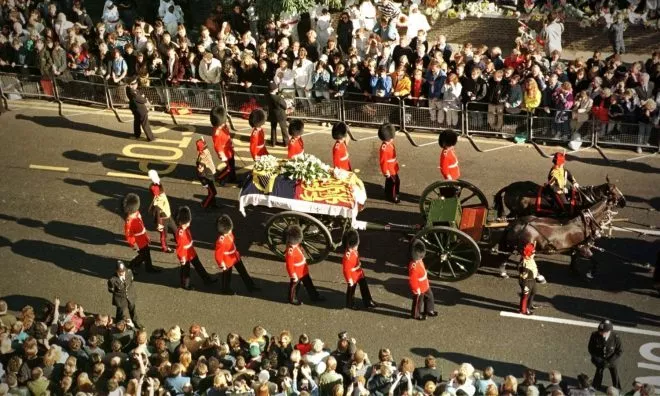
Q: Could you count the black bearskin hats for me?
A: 12